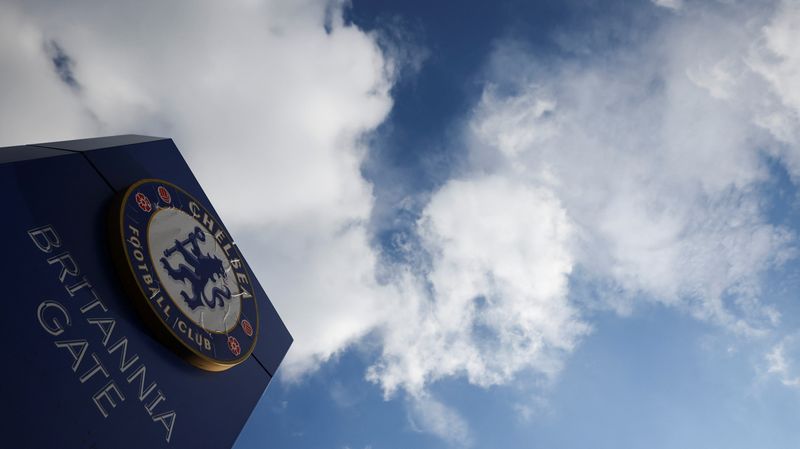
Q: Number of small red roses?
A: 2